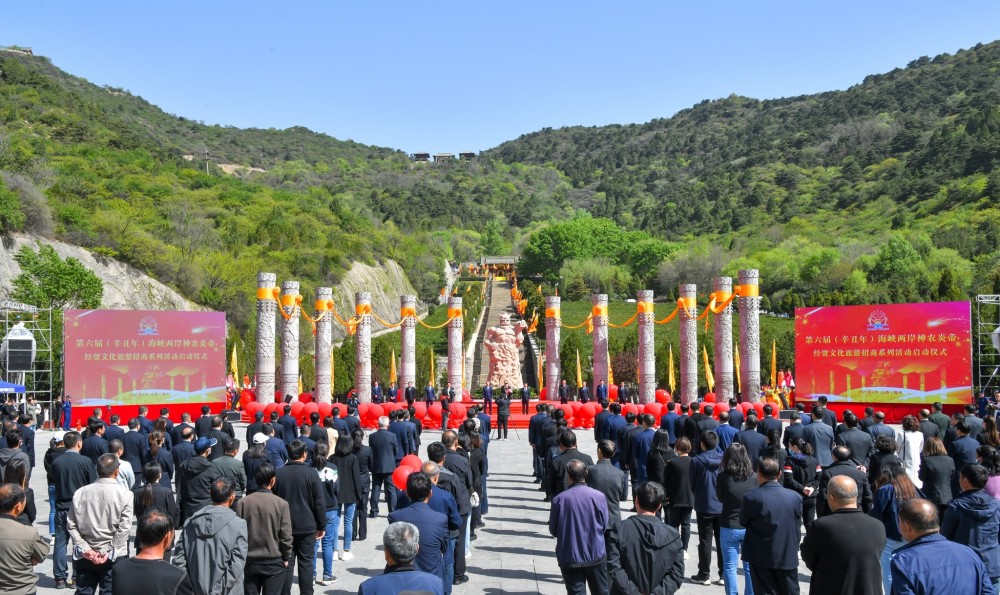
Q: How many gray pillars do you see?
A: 12